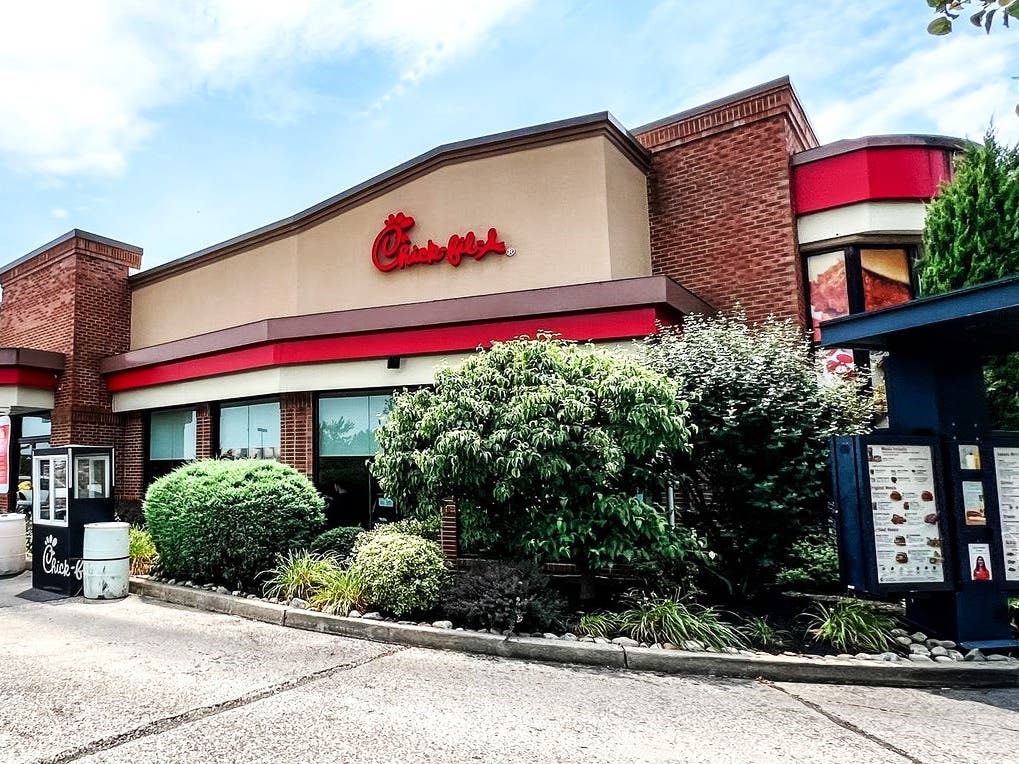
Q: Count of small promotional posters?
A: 3